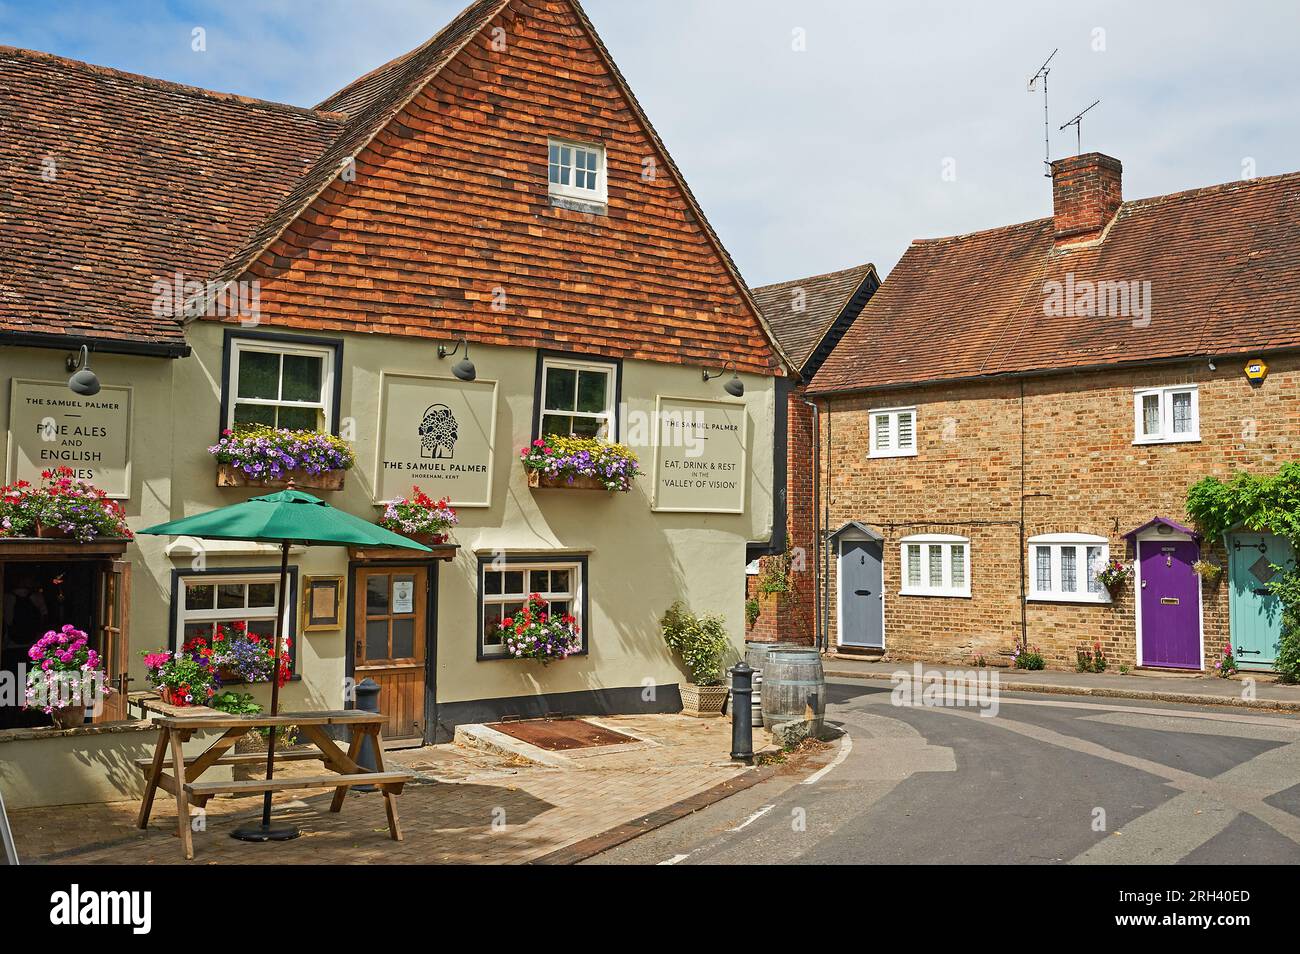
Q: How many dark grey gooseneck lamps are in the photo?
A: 3